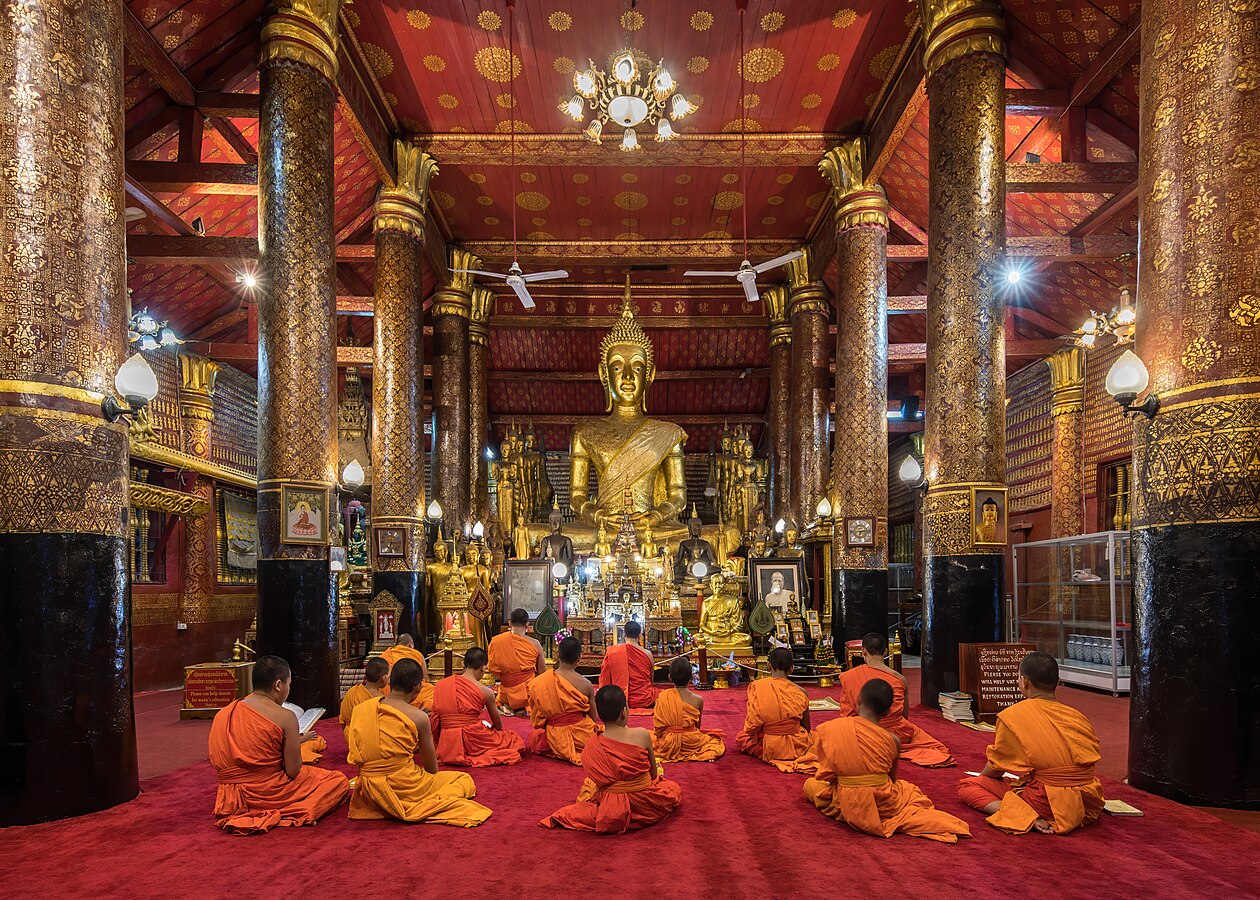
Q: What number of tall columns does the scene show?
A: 10